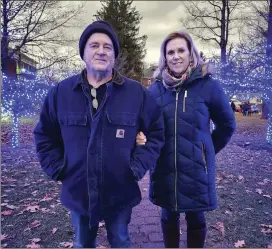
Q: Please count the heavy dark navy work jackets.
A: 1